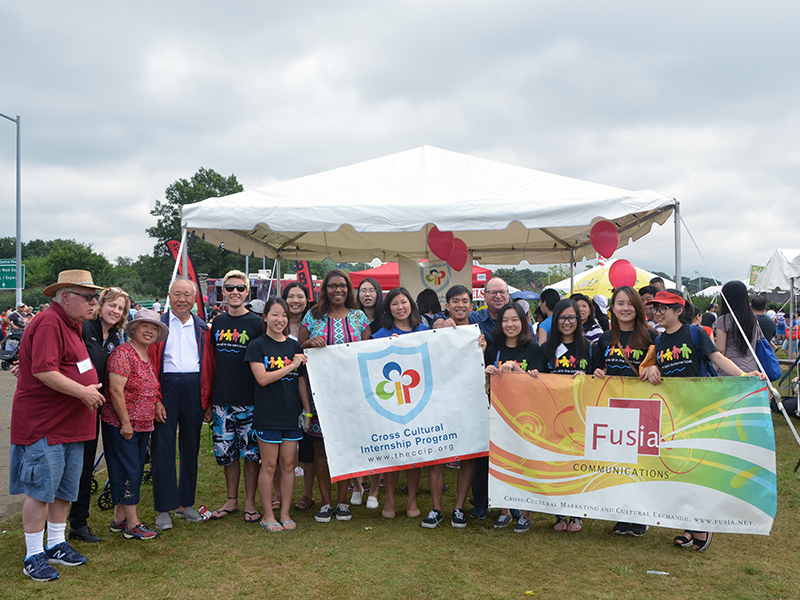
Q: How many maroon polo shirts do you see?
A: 1